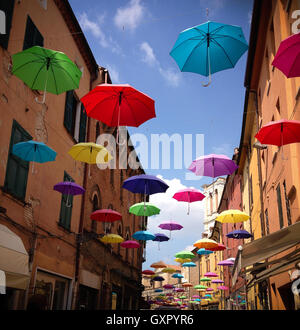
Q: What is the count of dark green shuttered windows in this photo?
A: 5